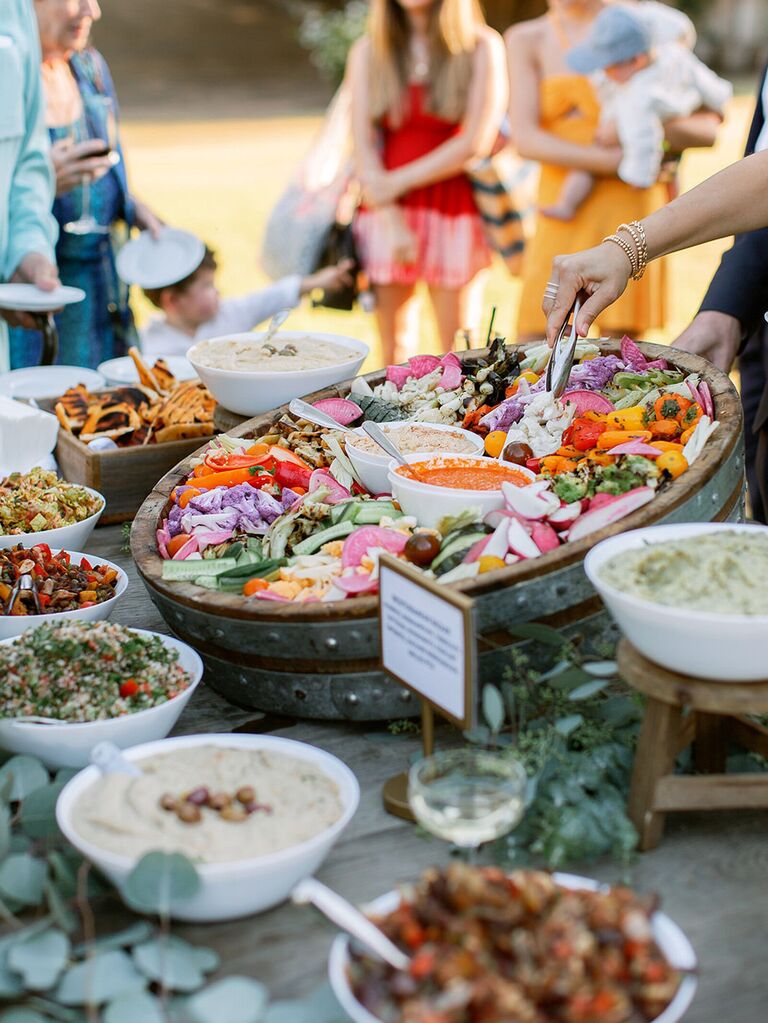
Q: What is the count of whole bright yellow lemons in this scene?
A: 0